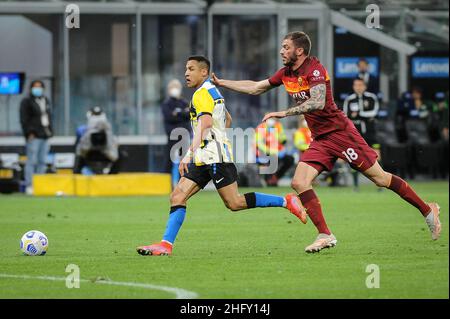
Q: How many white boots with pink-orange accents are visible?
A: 2